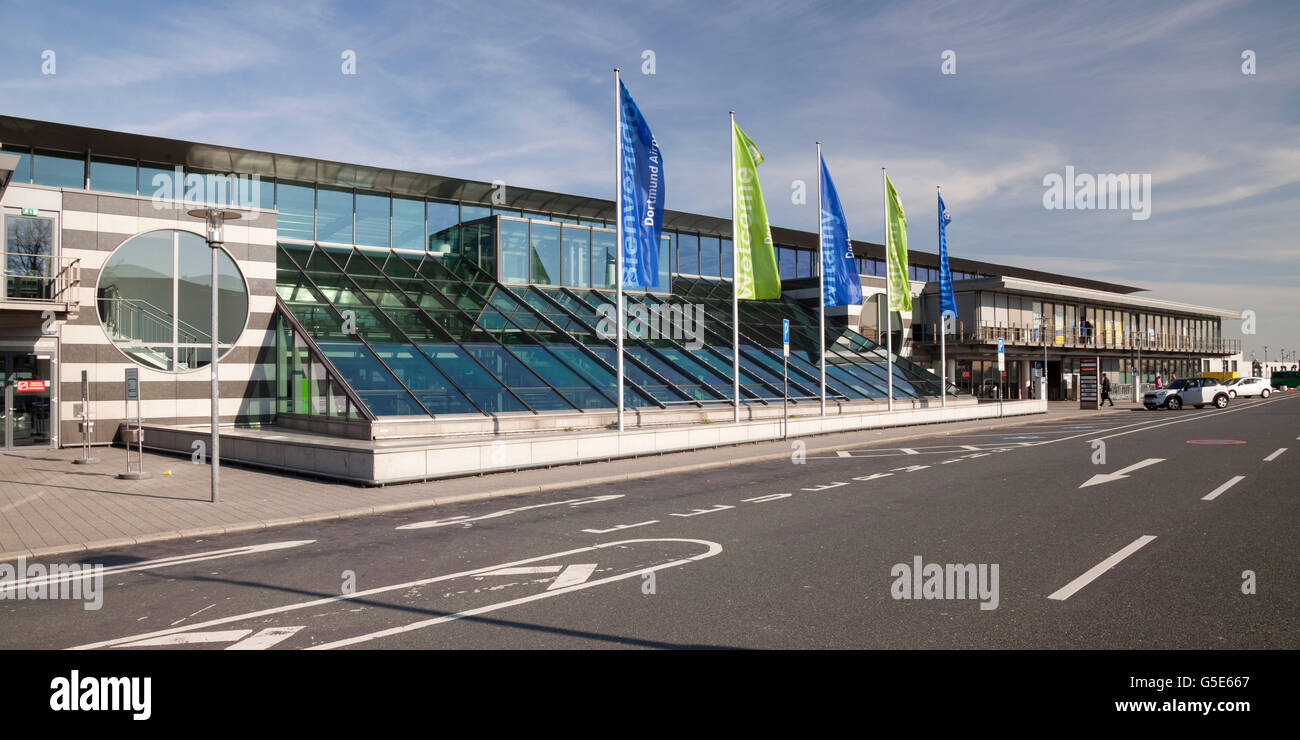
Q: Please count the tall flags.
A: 5